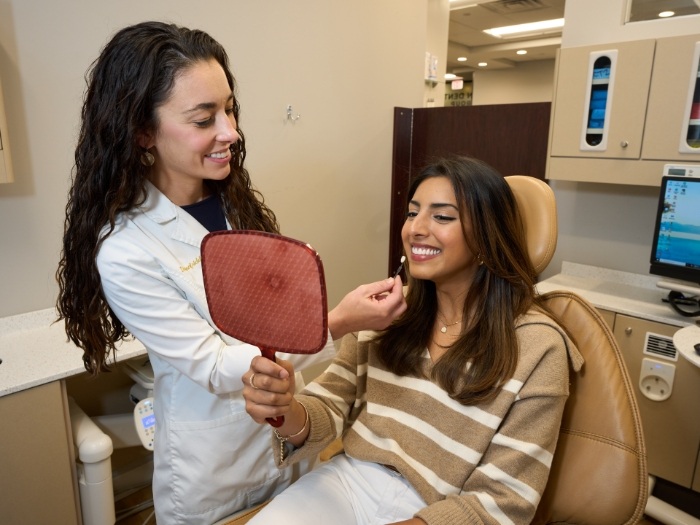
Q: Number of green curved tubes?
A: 0